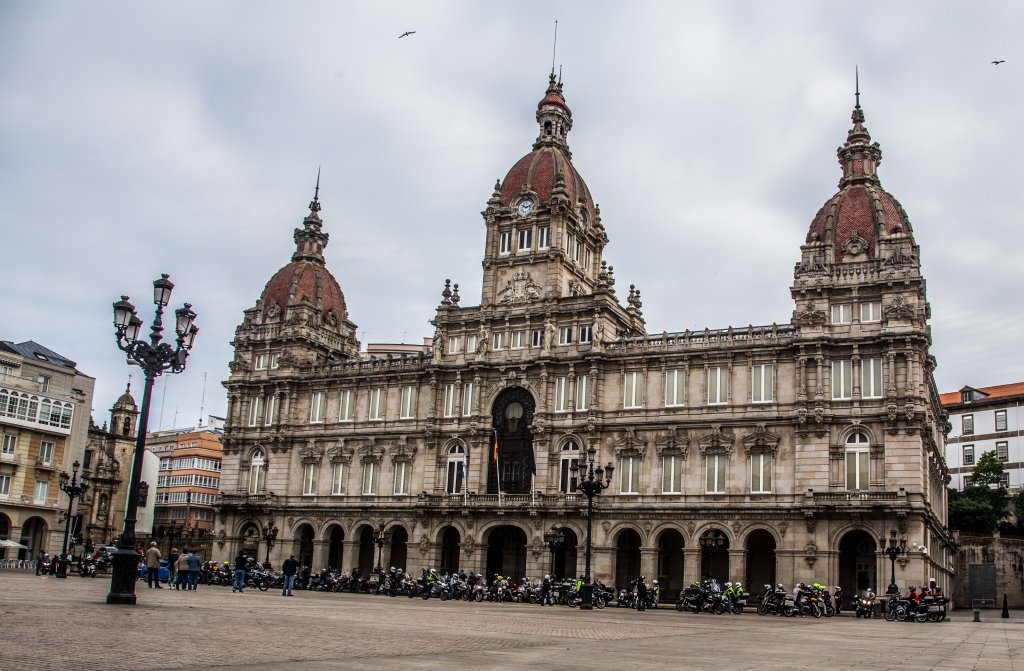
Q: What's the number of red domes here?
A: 3